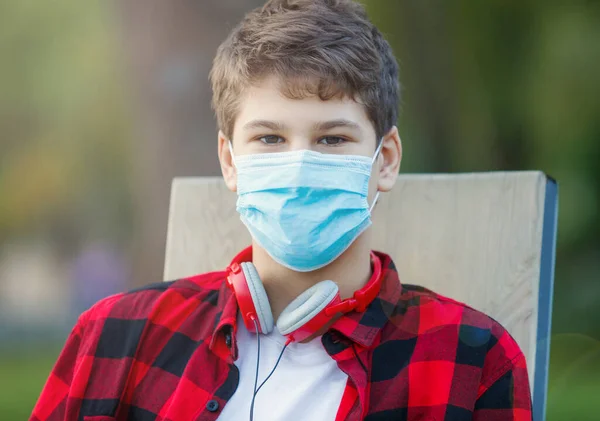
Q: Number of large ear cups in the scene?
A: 2